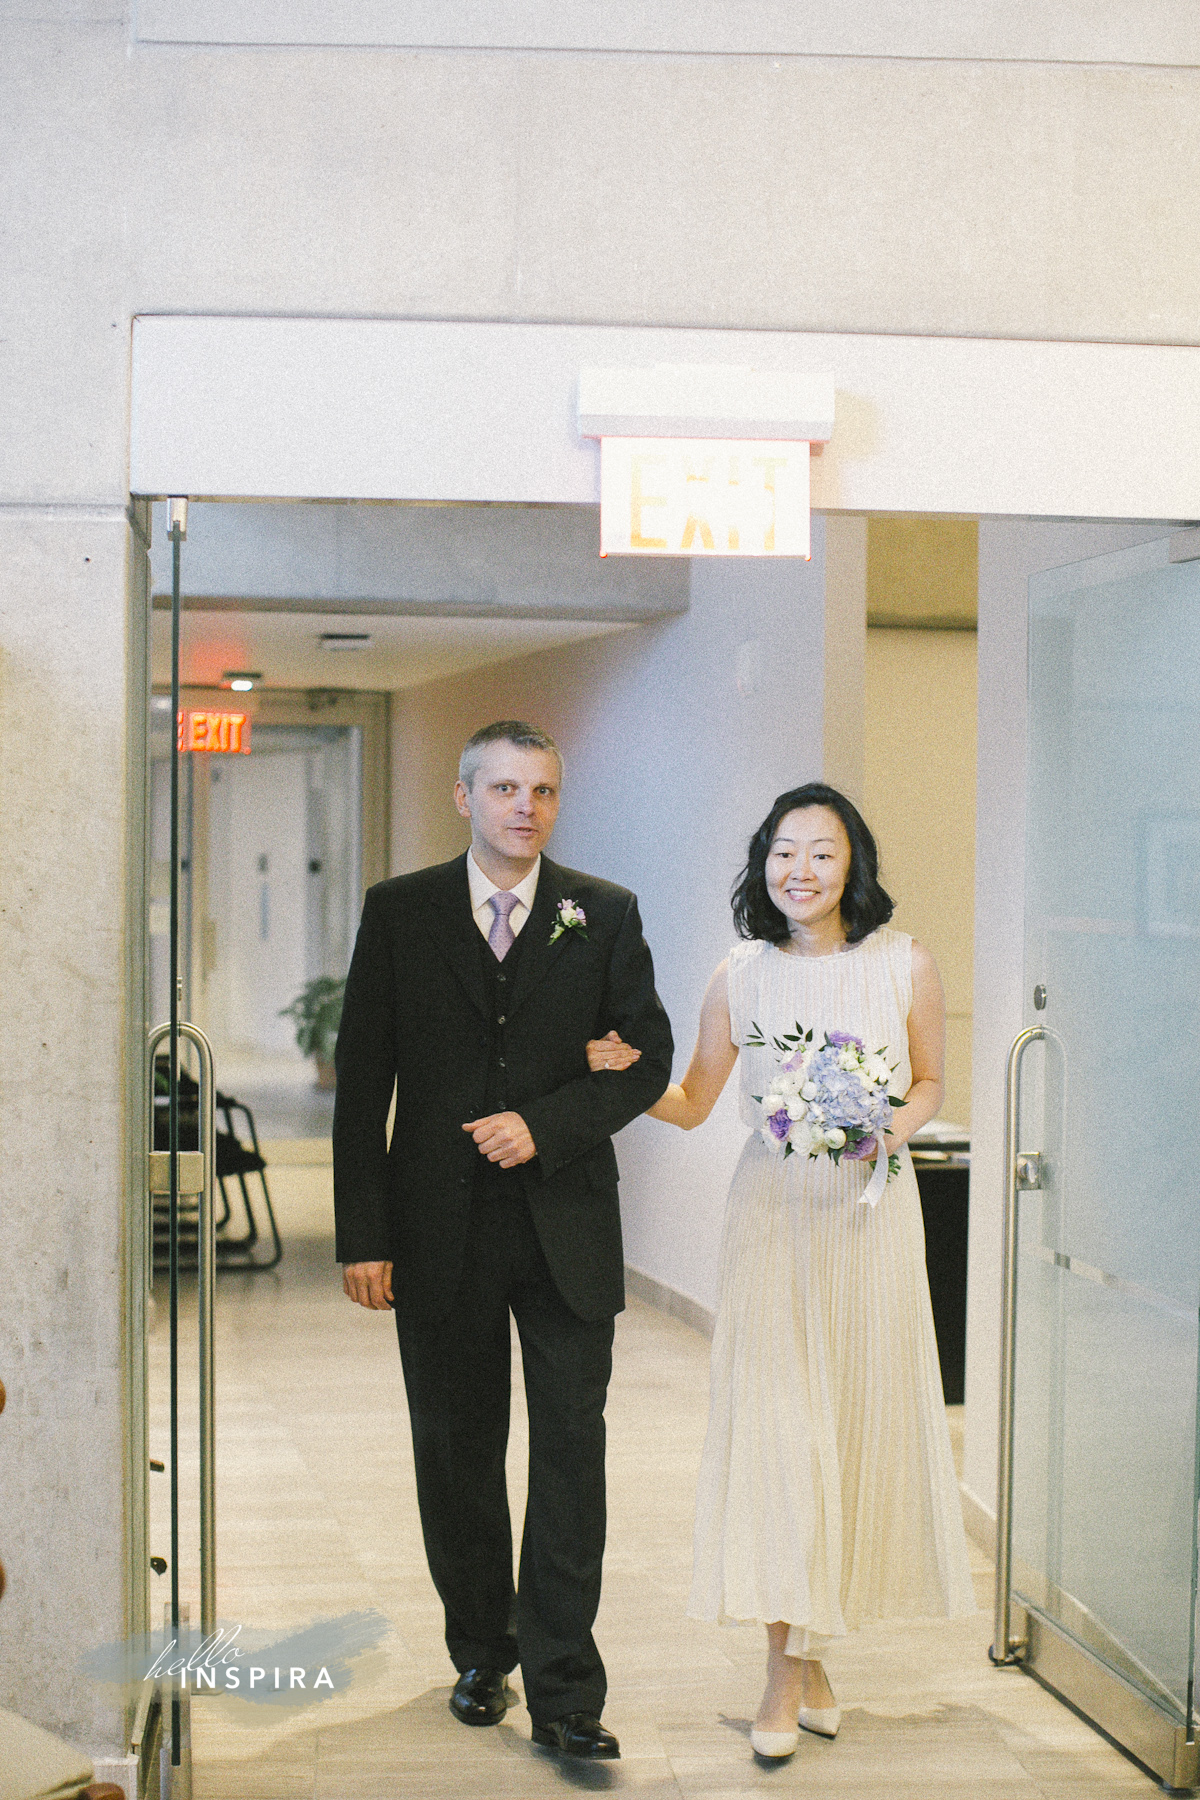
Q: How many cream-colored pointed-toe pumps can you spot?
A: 2